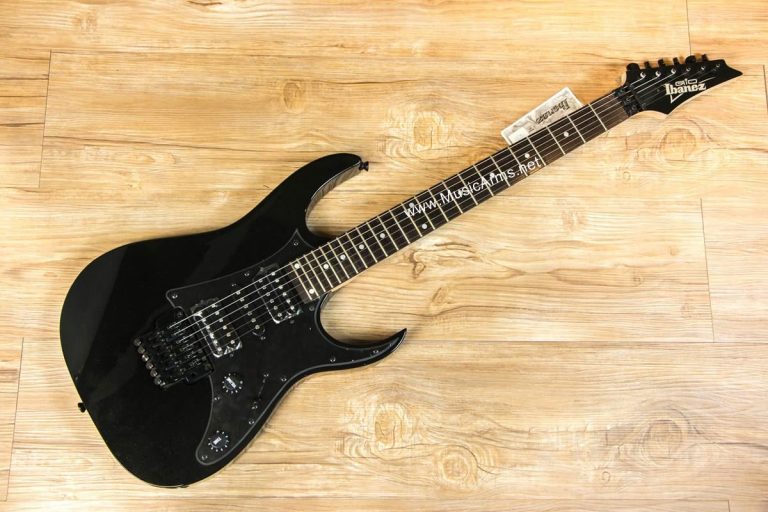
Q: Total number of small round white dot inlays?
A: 12